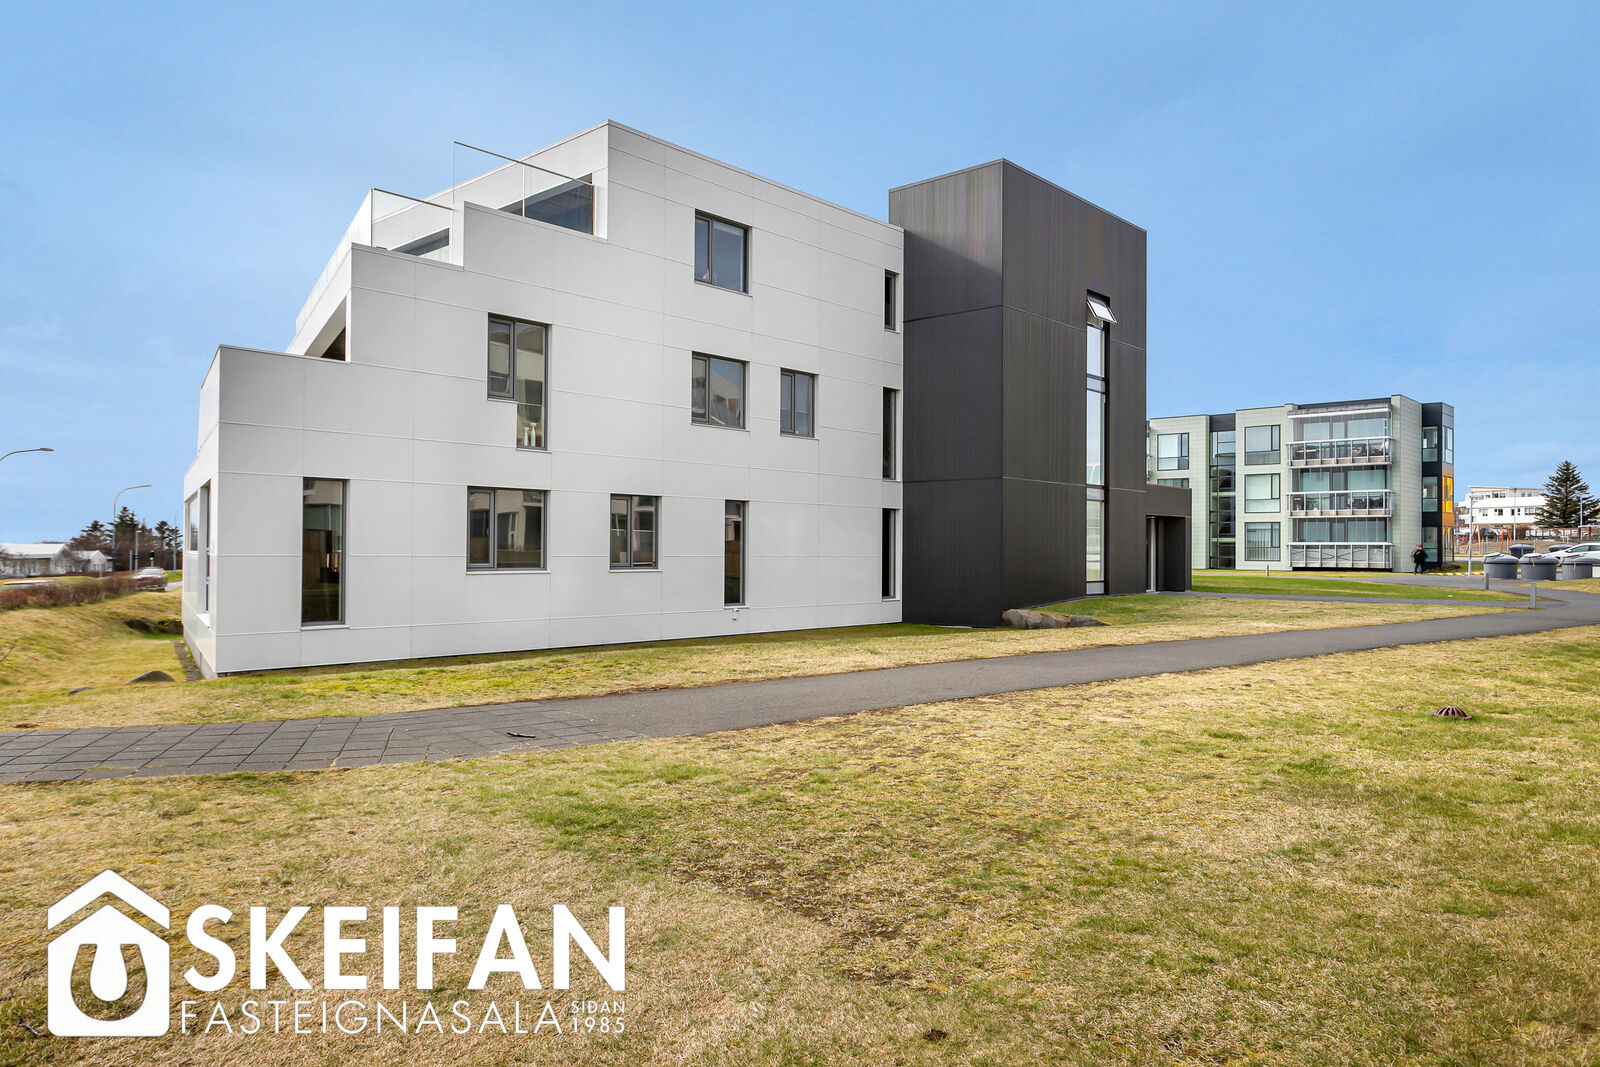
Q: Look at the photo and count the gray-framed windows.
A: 11